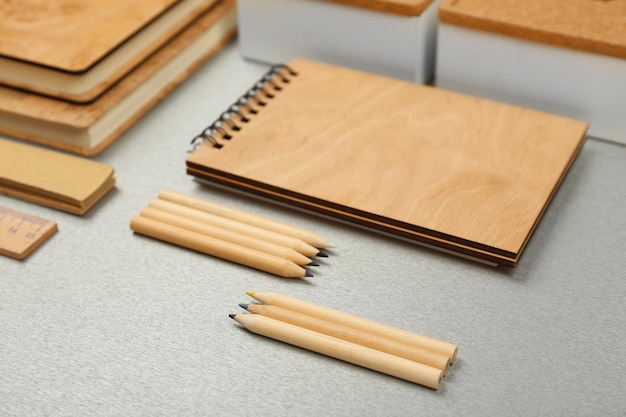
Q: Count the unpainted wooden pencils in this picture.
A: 7